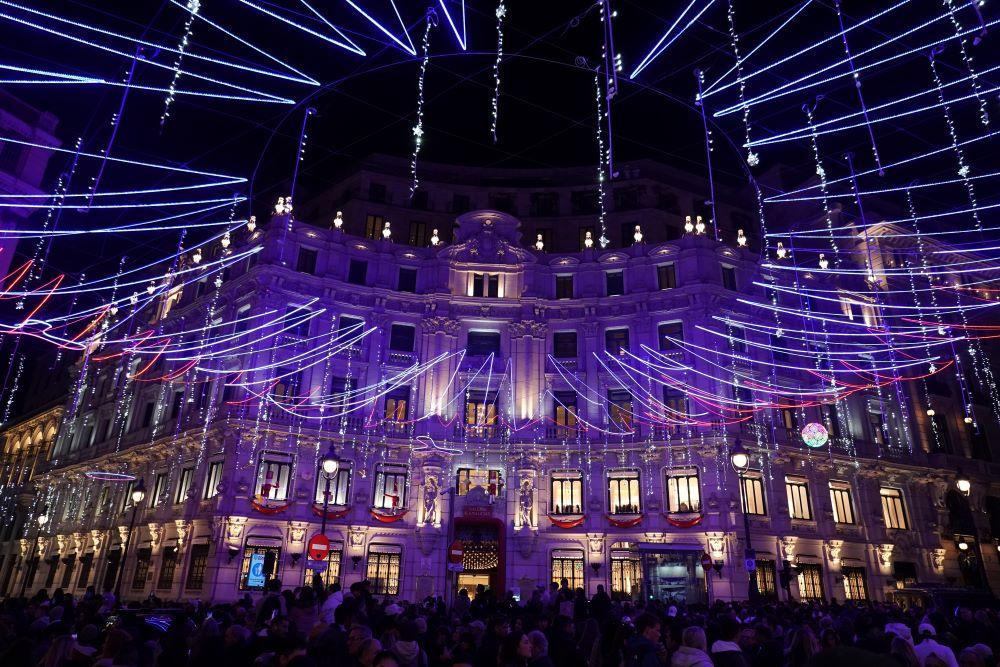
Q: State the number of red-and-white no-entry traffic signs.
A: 3